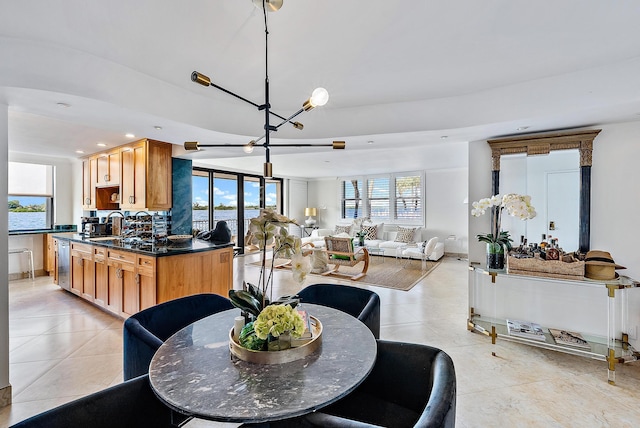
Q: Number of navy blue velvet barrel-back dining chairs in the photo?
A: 4